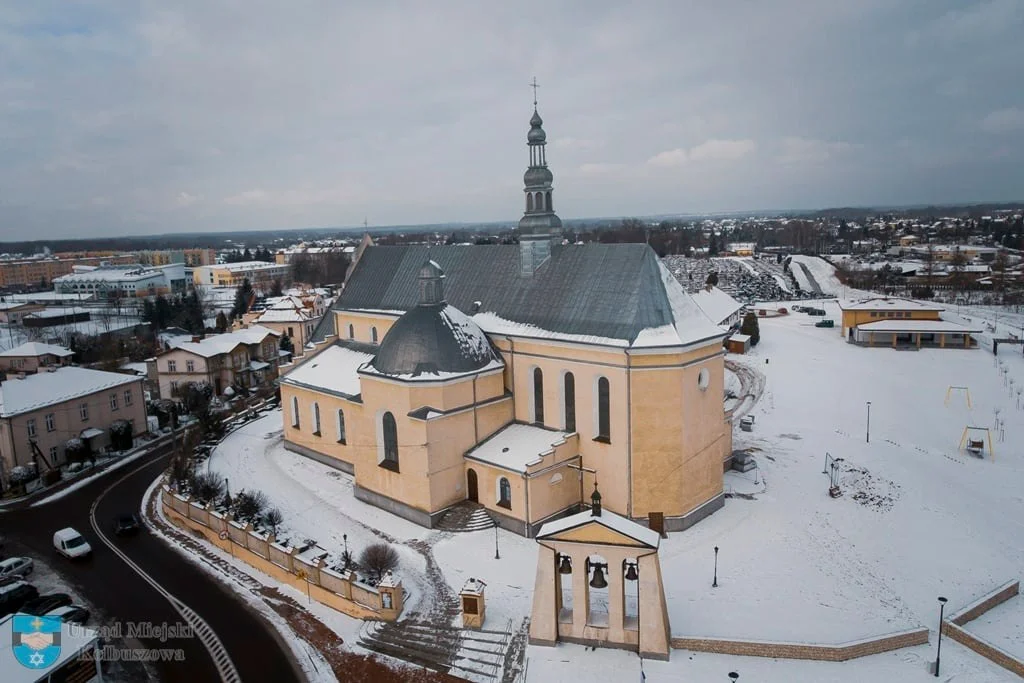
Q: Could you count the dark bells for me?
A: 3